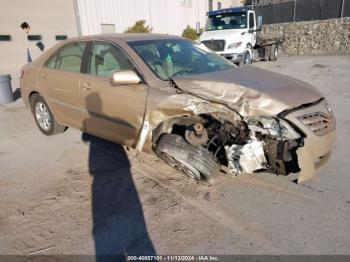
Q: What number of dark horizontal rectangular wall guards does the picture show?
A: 3